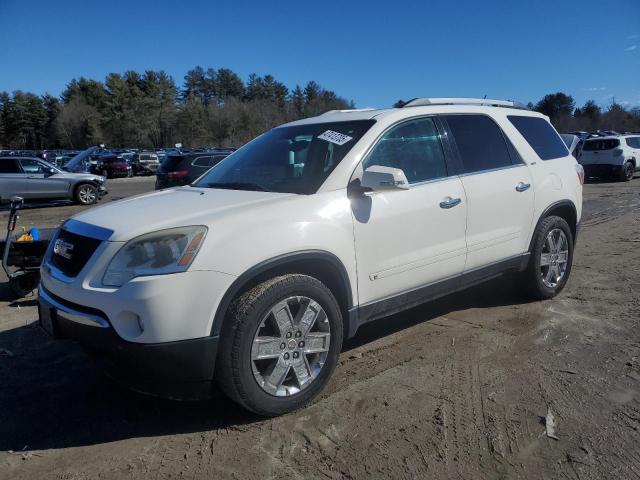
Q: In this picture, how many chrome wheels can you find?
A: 2